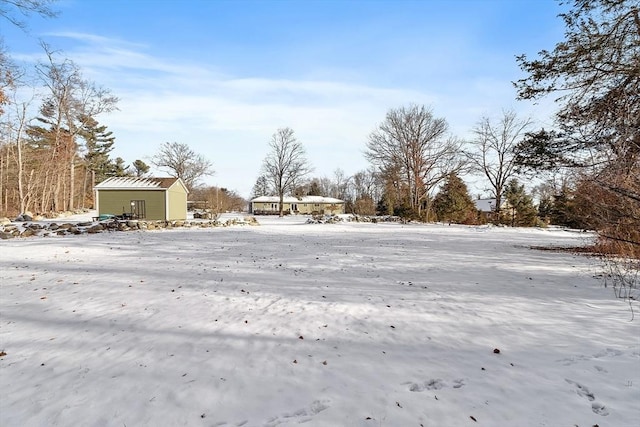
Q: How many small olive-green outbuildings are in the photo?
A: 1